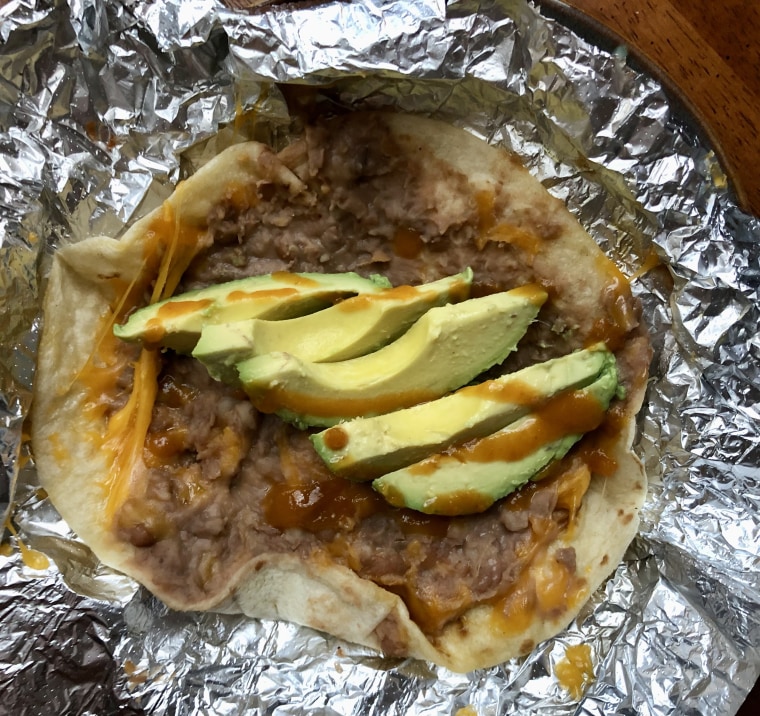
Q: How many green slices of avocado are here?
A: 5